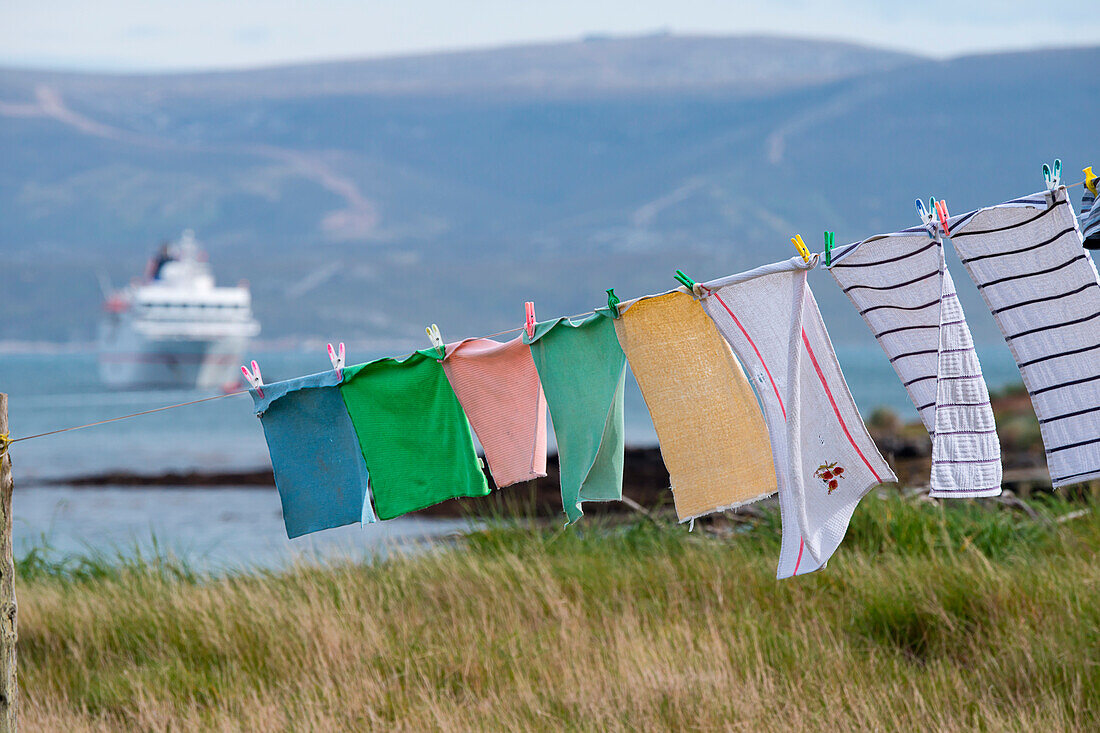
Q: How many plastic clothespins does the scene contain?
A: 12